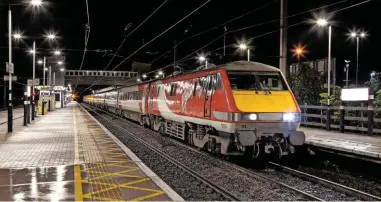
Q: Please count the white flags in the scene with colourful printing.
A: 0